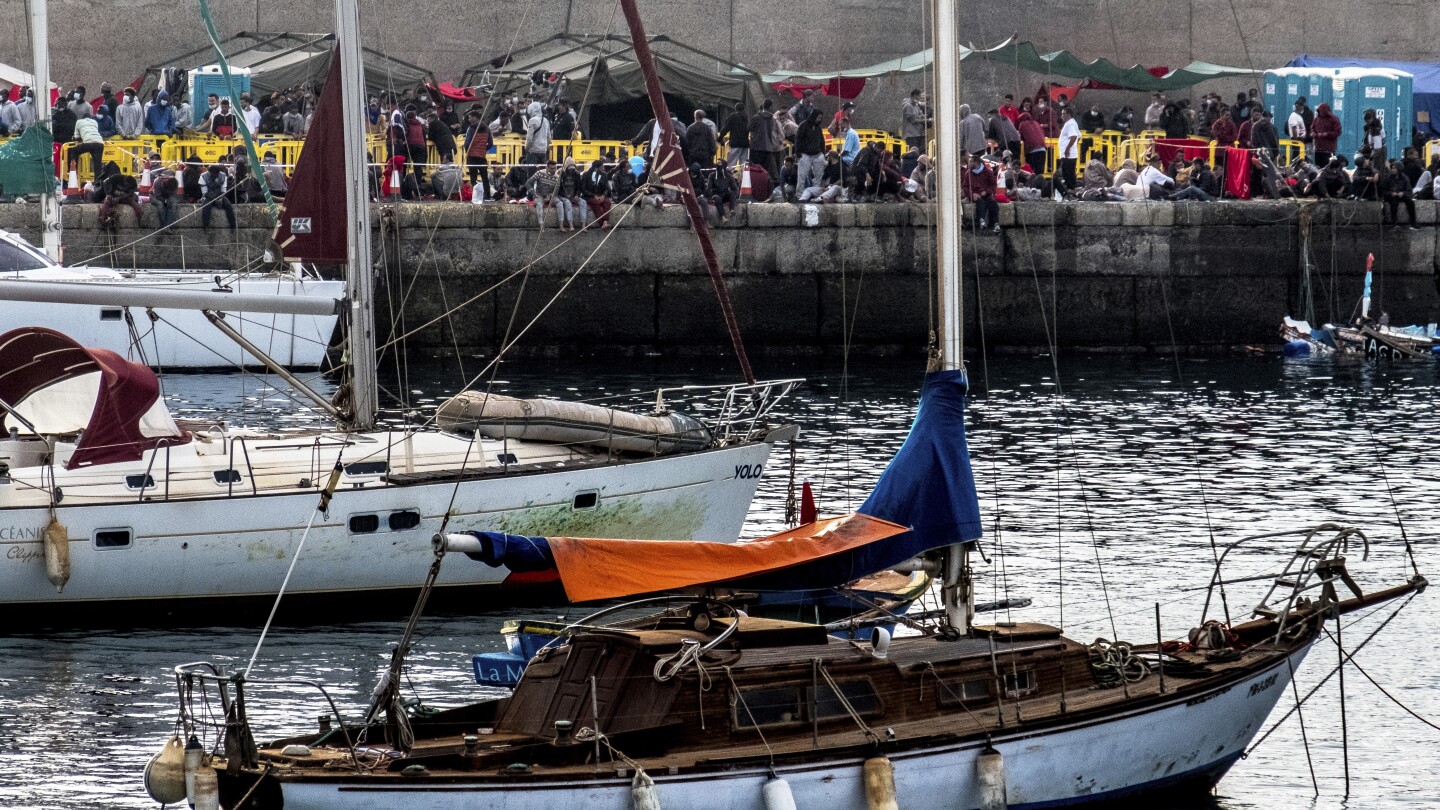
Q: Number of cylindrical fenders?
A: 7